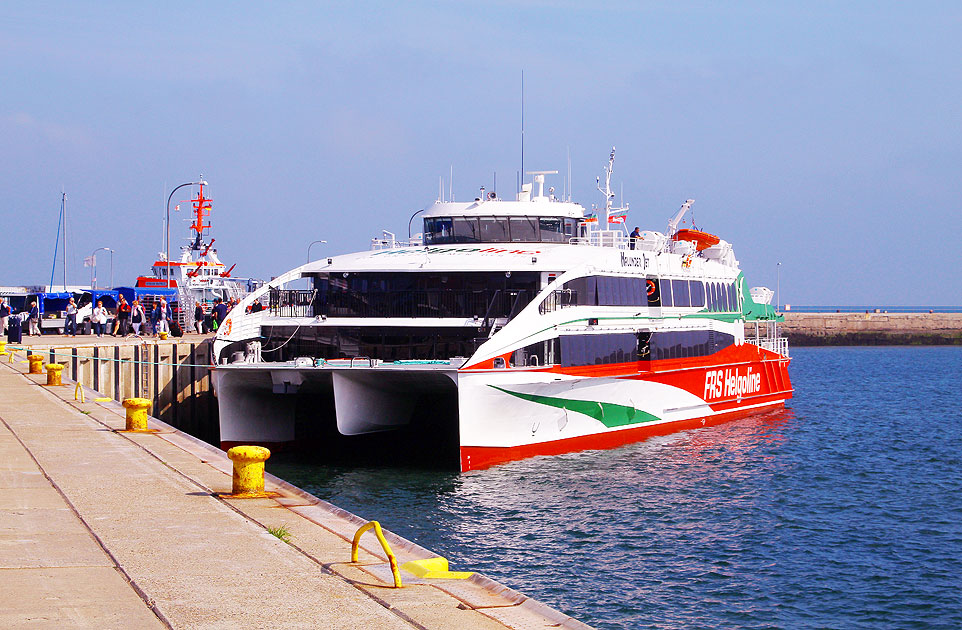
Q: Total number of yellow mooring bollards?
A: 6